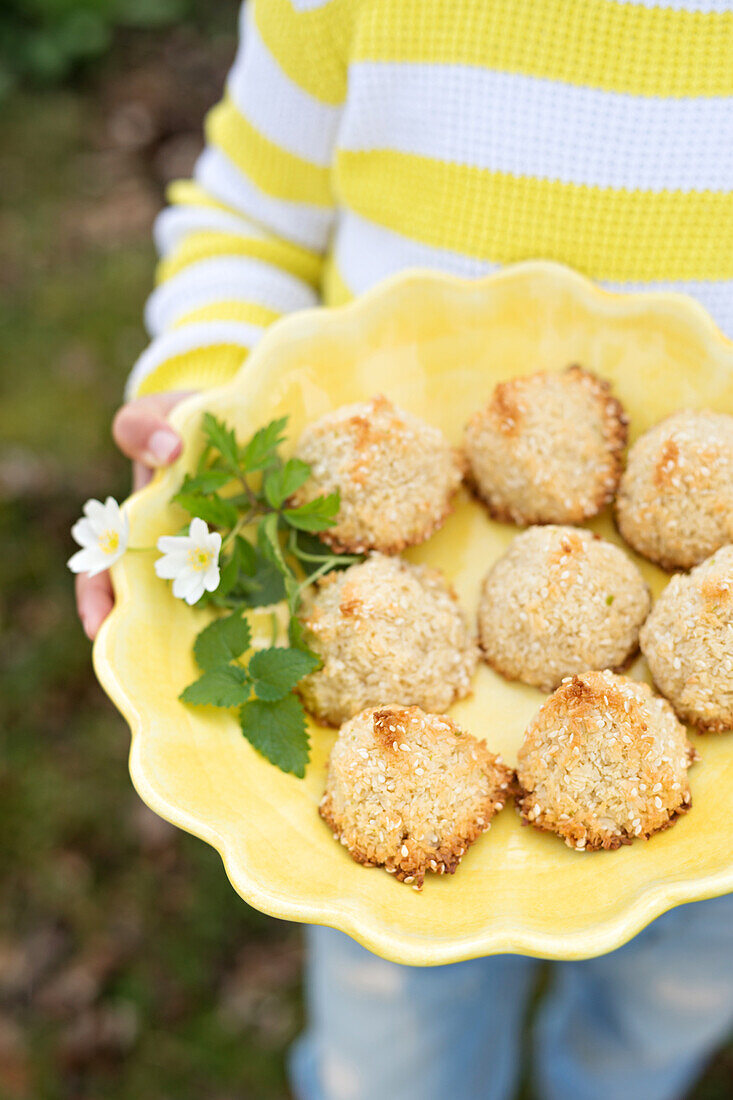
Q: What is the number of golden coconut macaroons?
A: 8